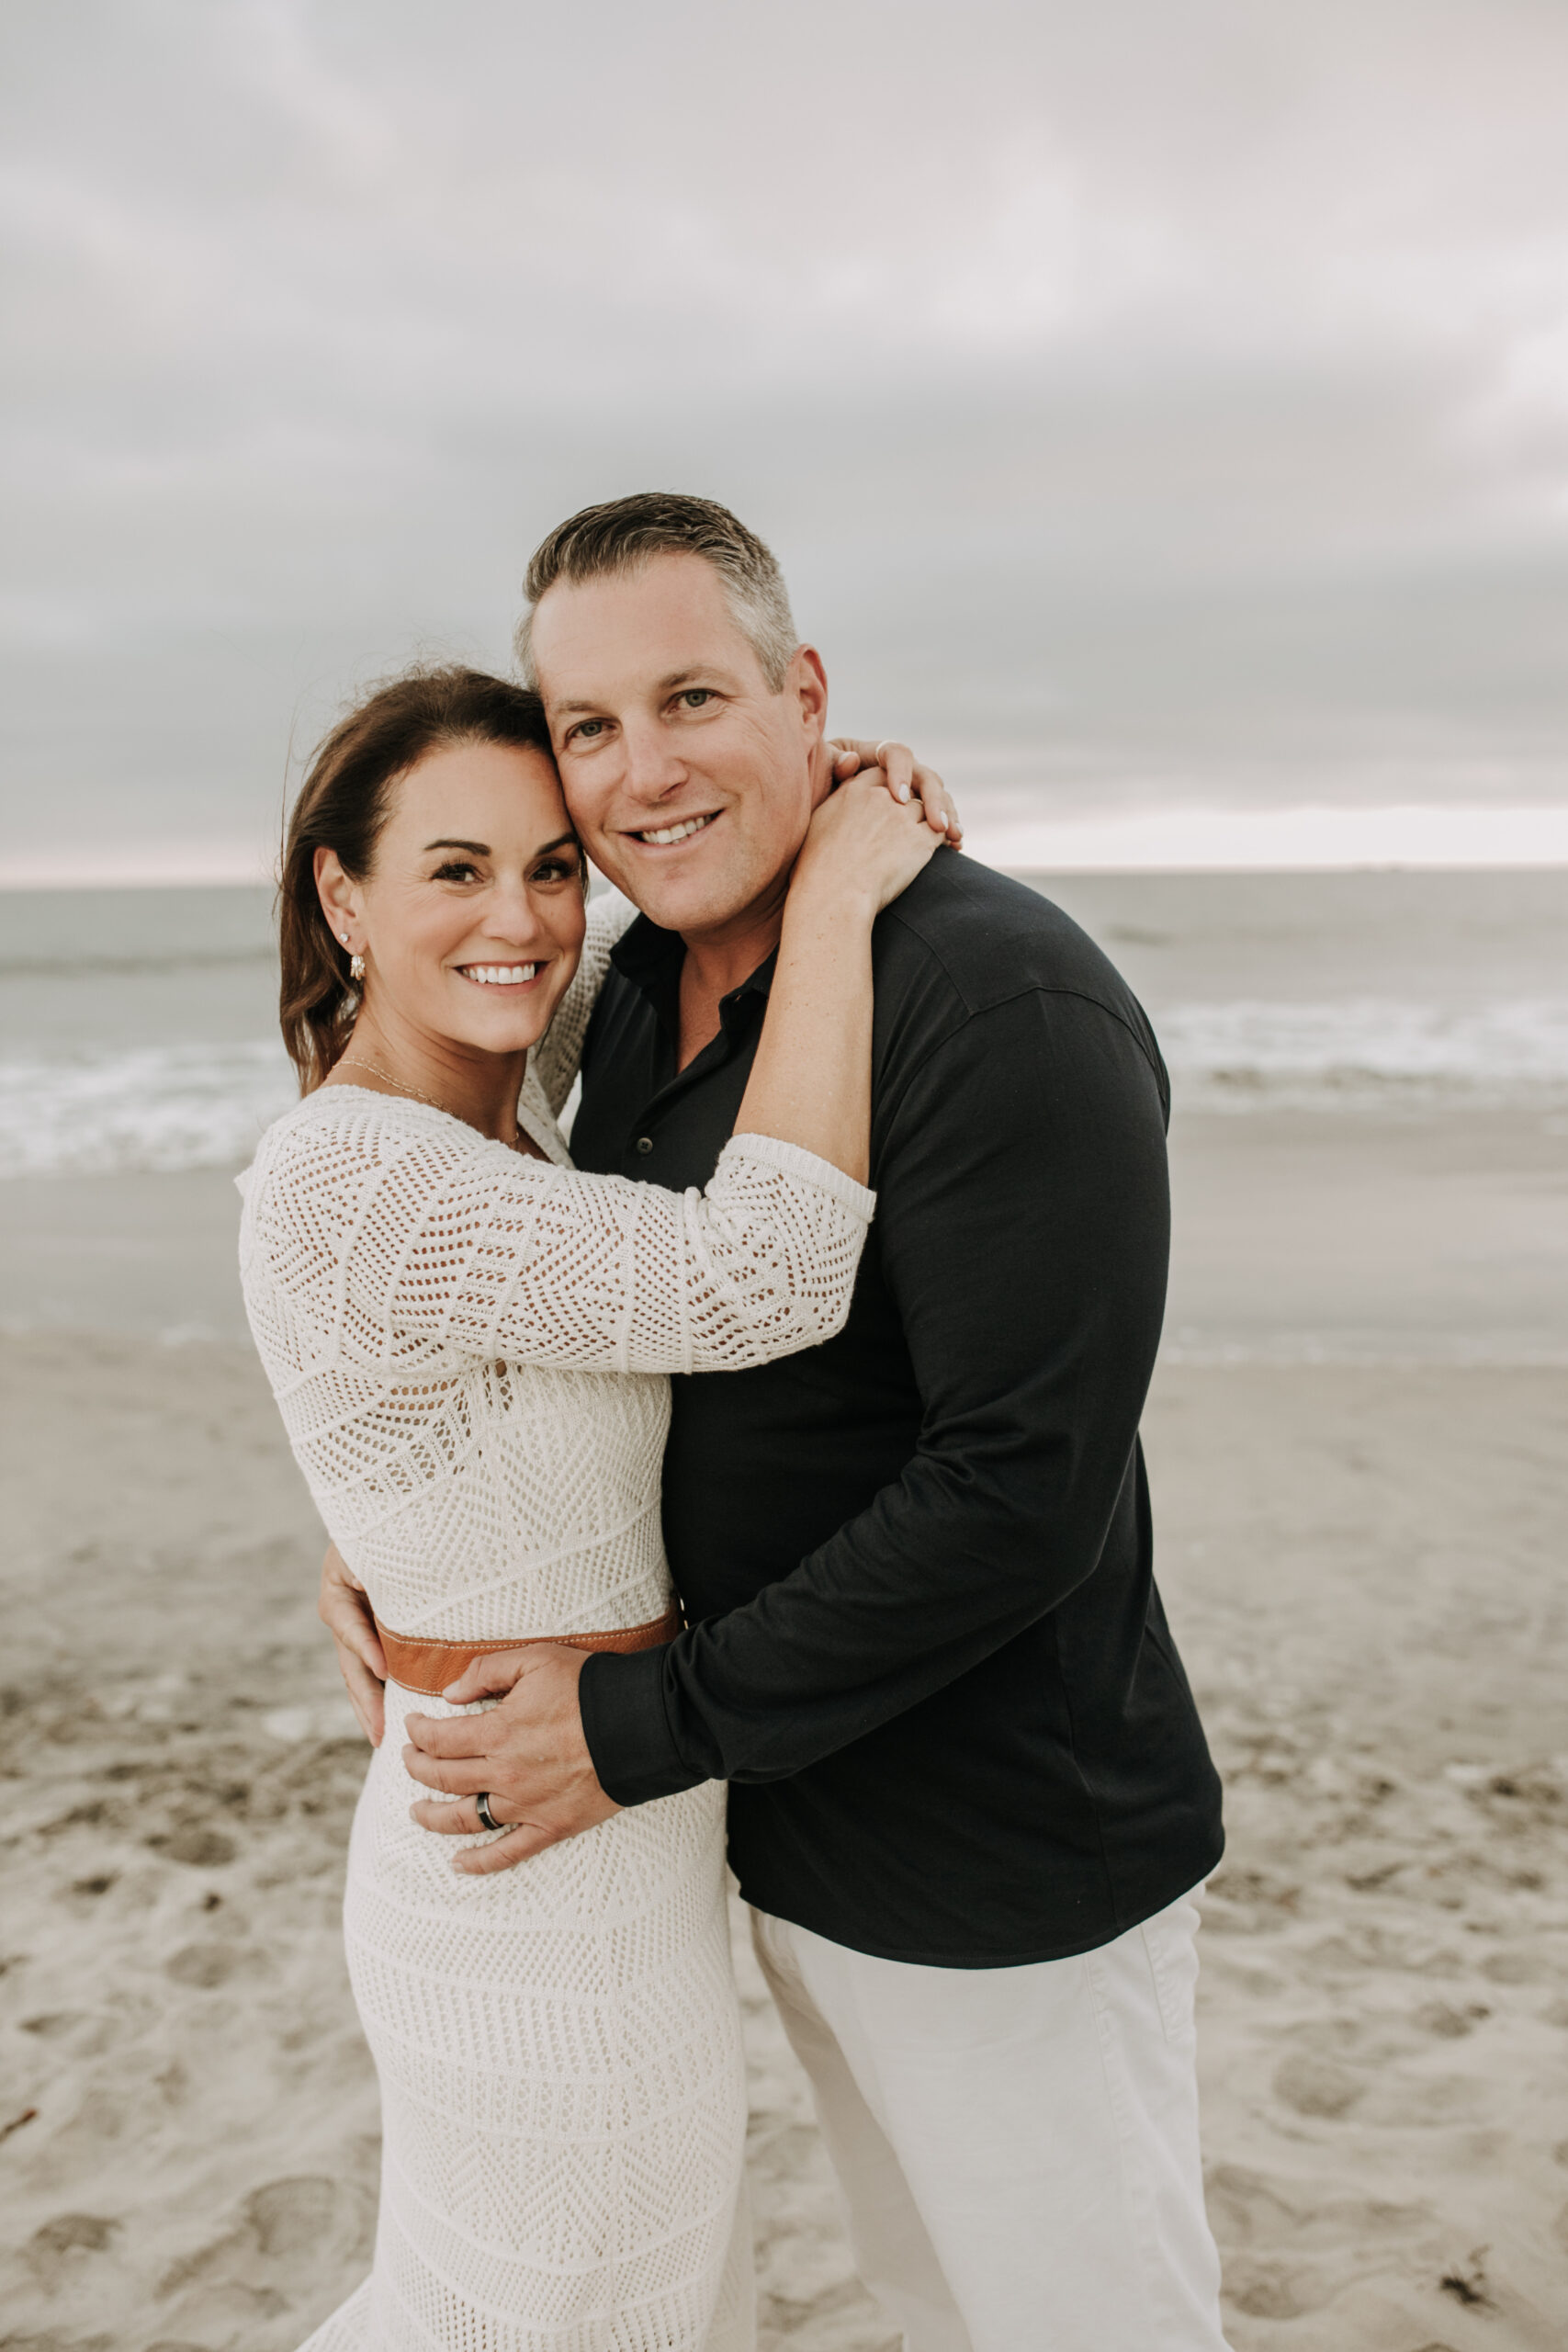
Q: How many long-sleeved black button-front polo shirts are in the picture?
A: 1